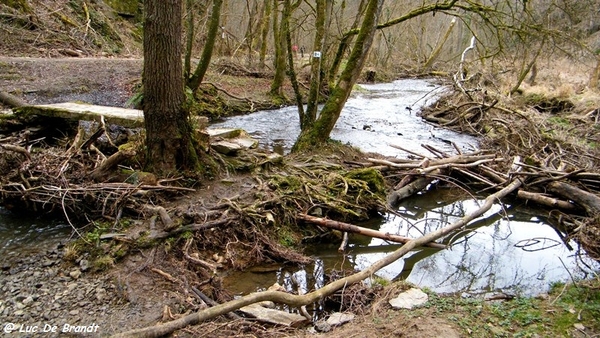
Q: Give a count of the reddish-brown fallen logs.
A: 1